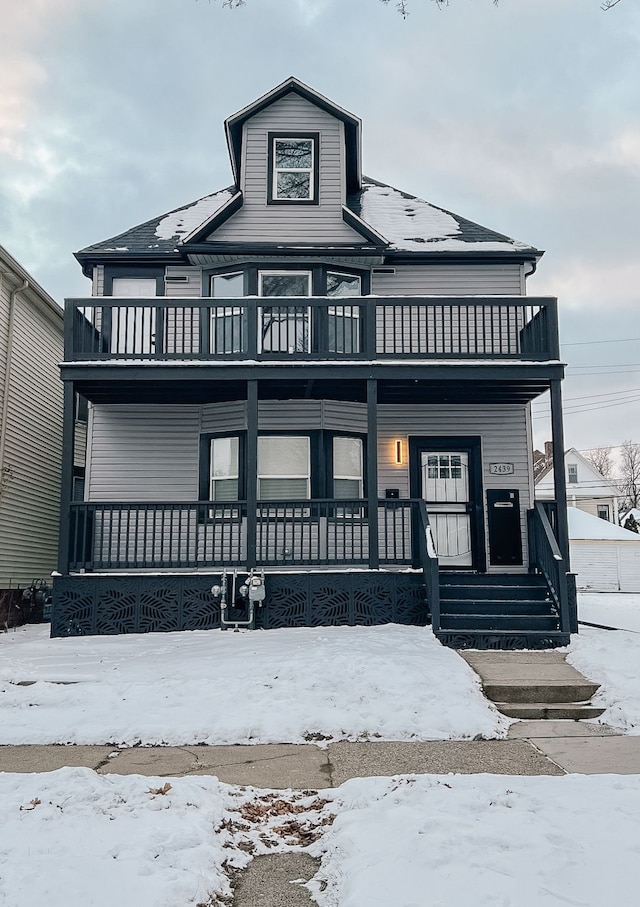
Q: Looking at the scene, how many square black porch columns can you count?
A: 4